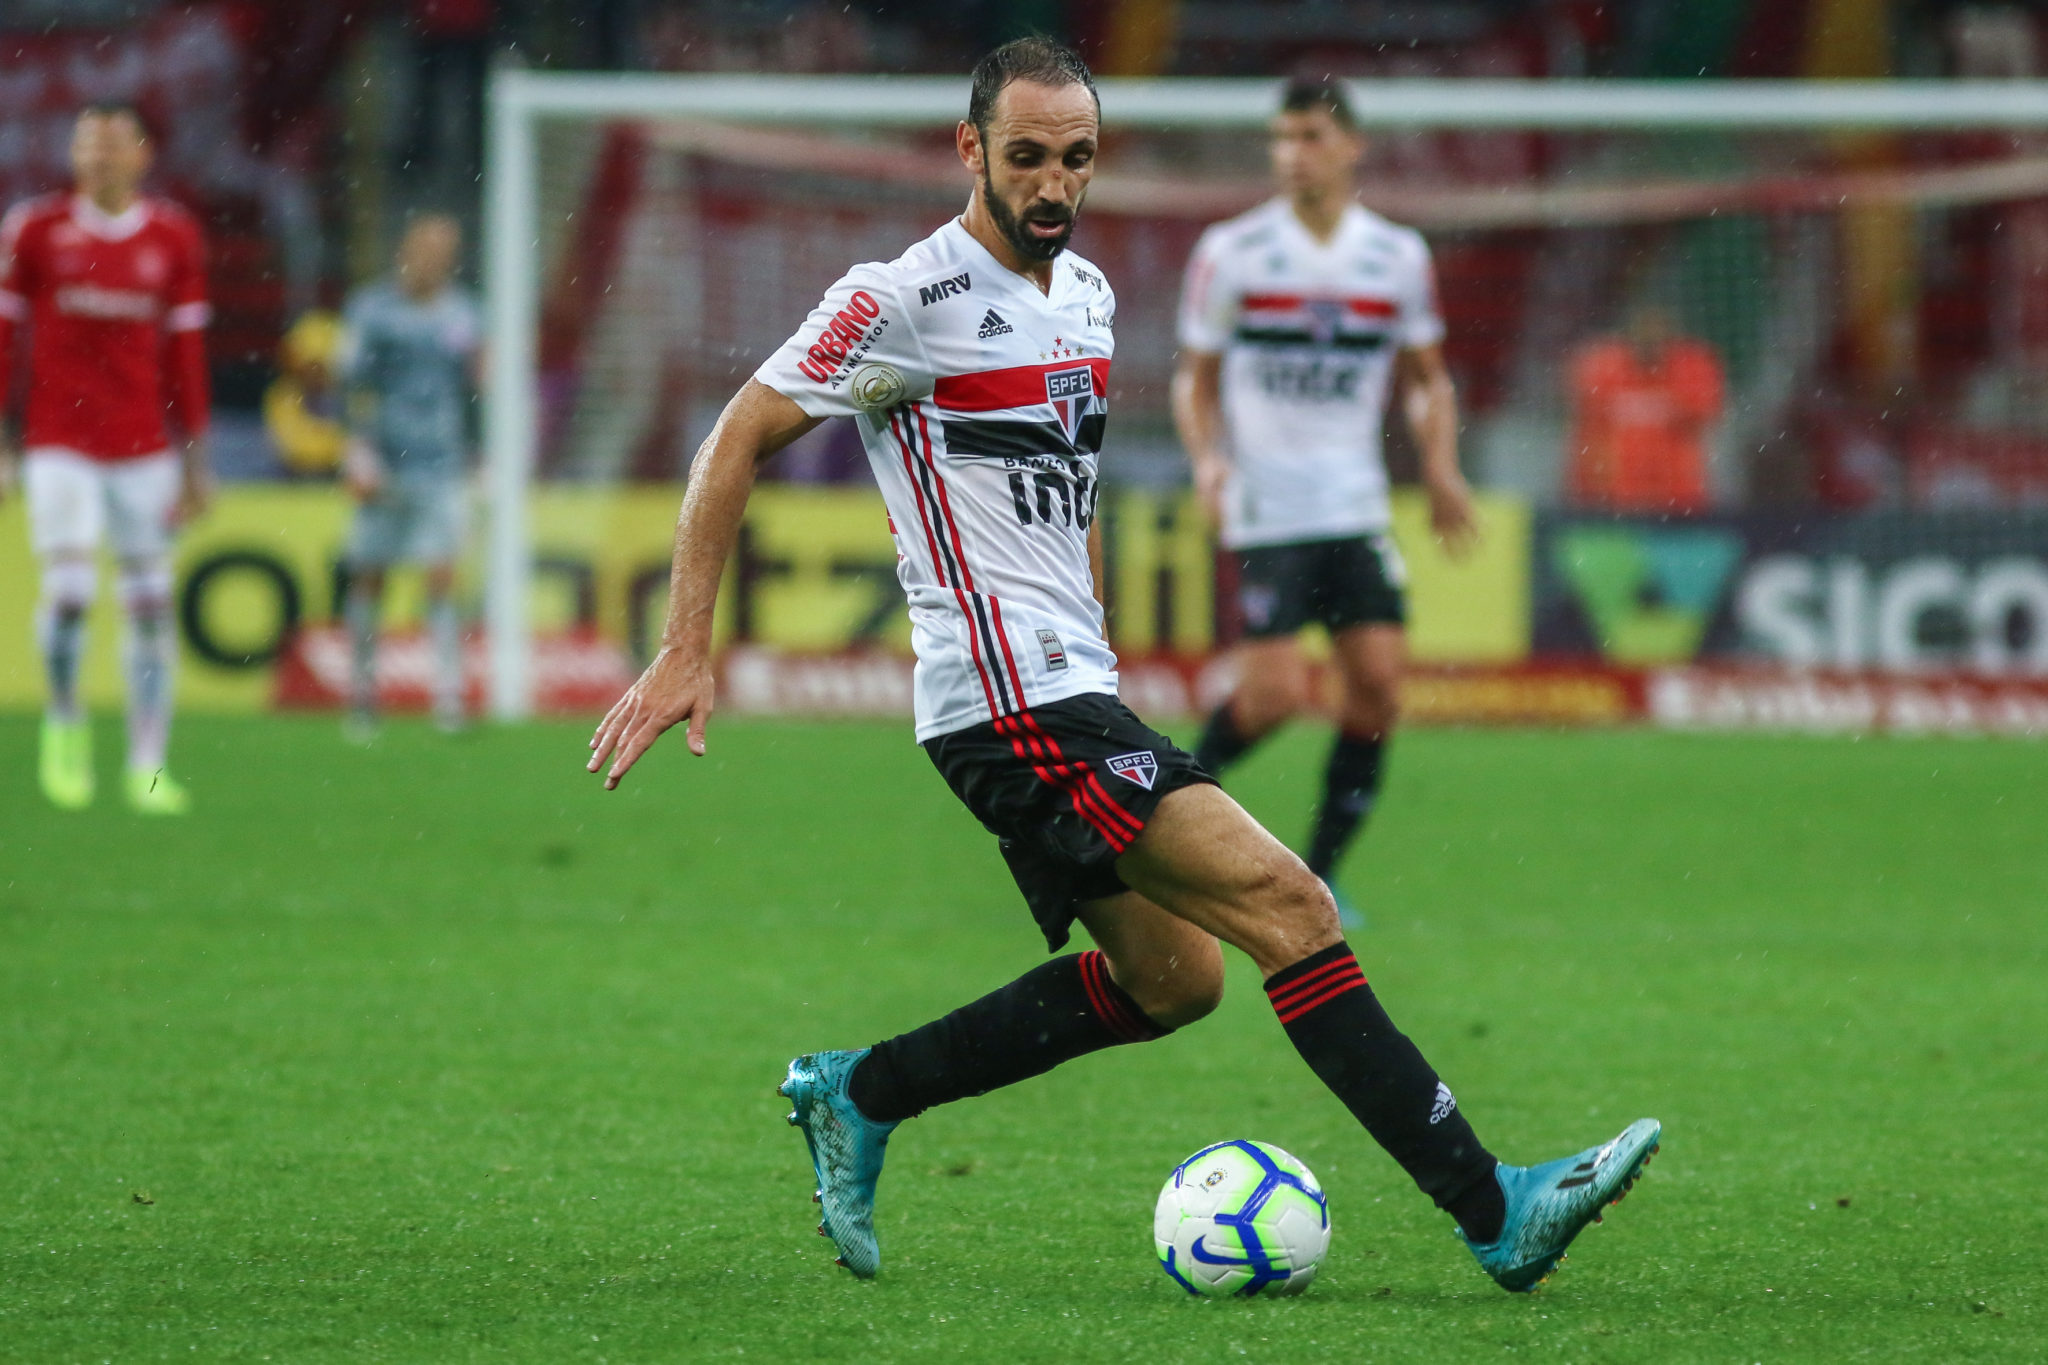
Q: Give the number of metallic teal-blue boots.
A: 2